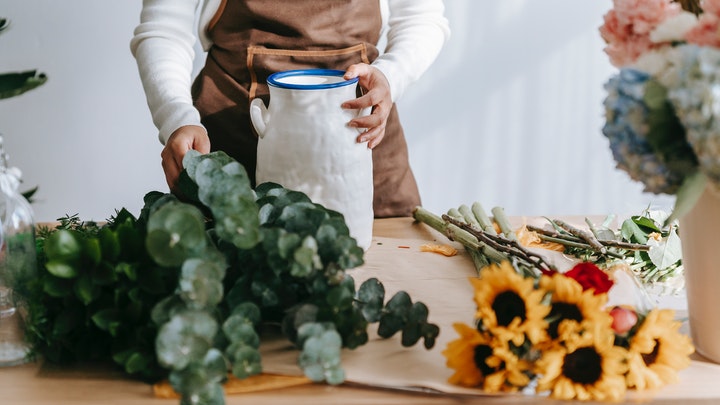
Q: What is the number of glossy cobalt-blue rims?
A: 1